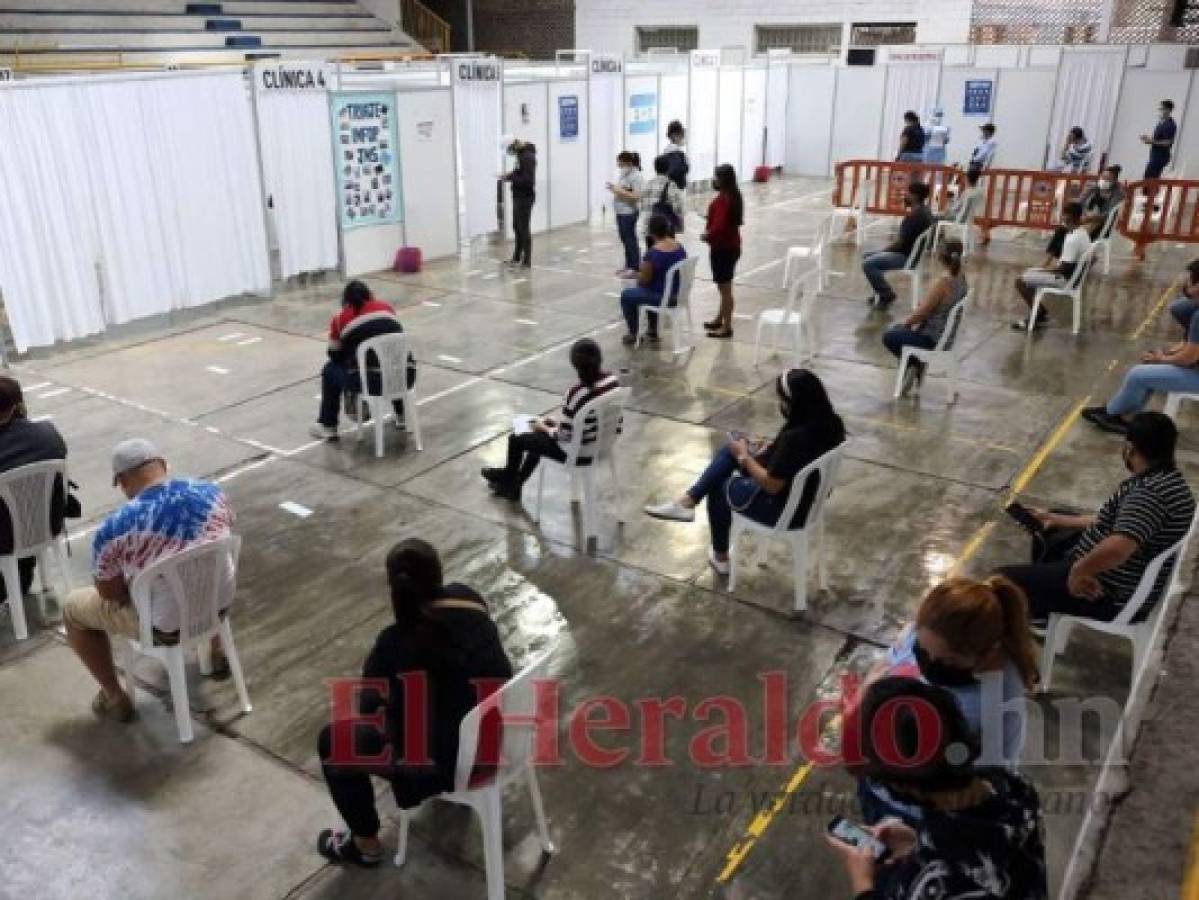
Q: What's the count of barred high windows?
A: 3